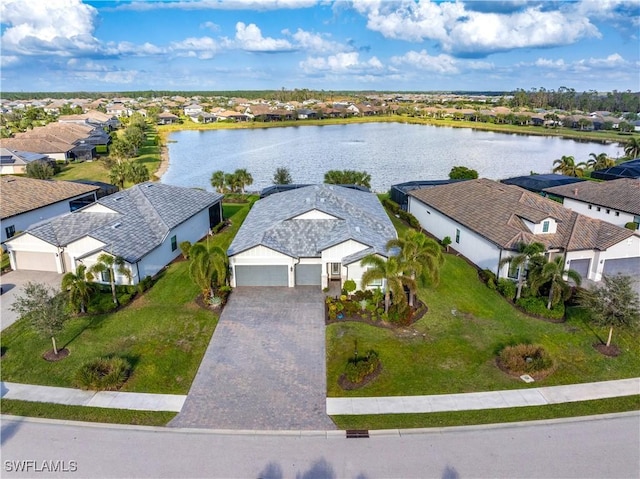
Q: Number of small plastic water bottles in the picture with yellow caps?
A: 0